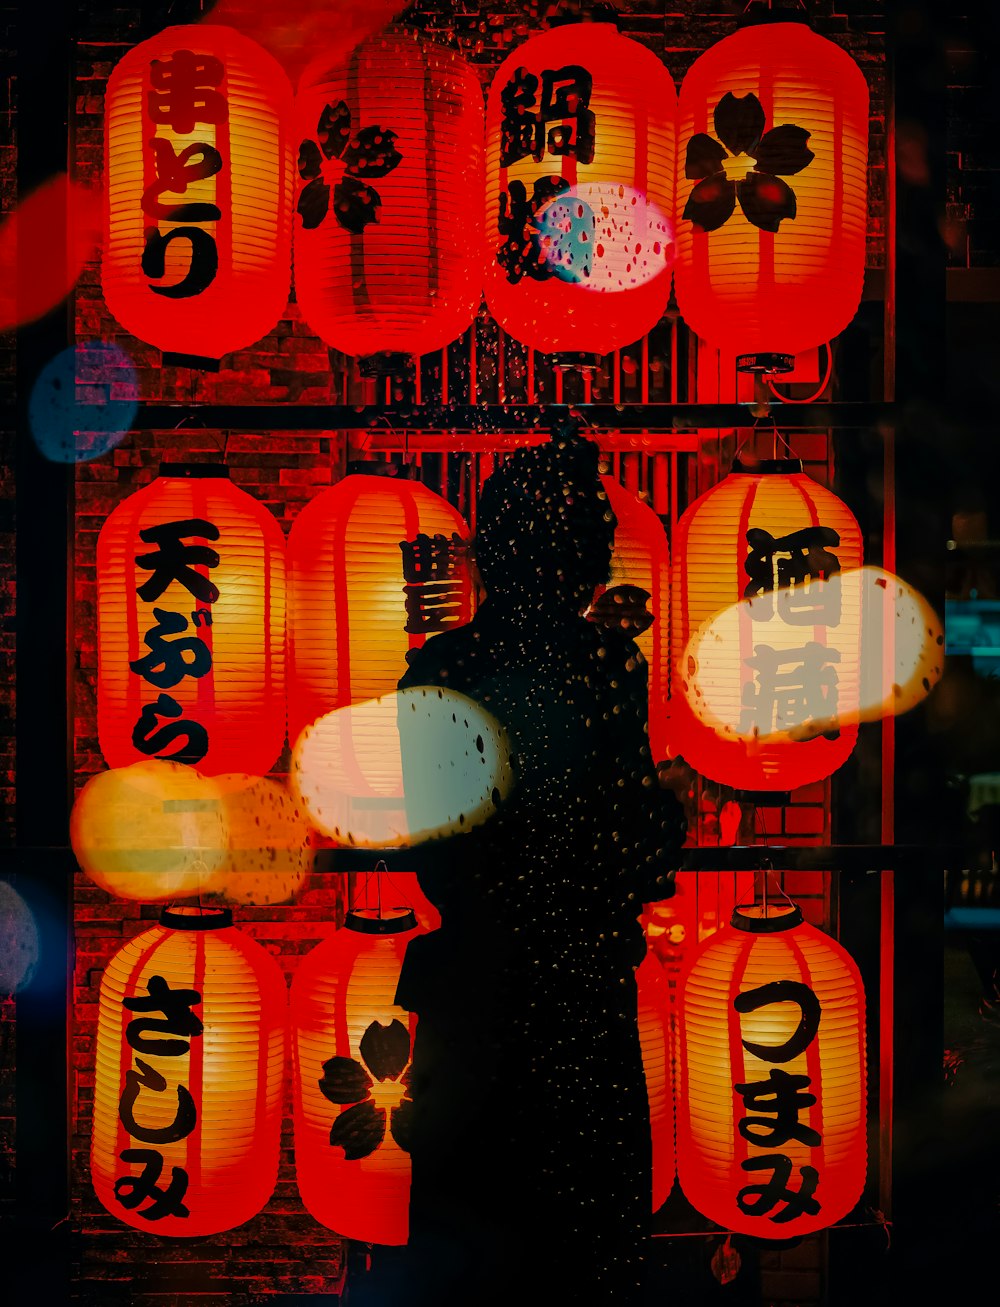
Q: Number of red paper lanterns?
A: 12